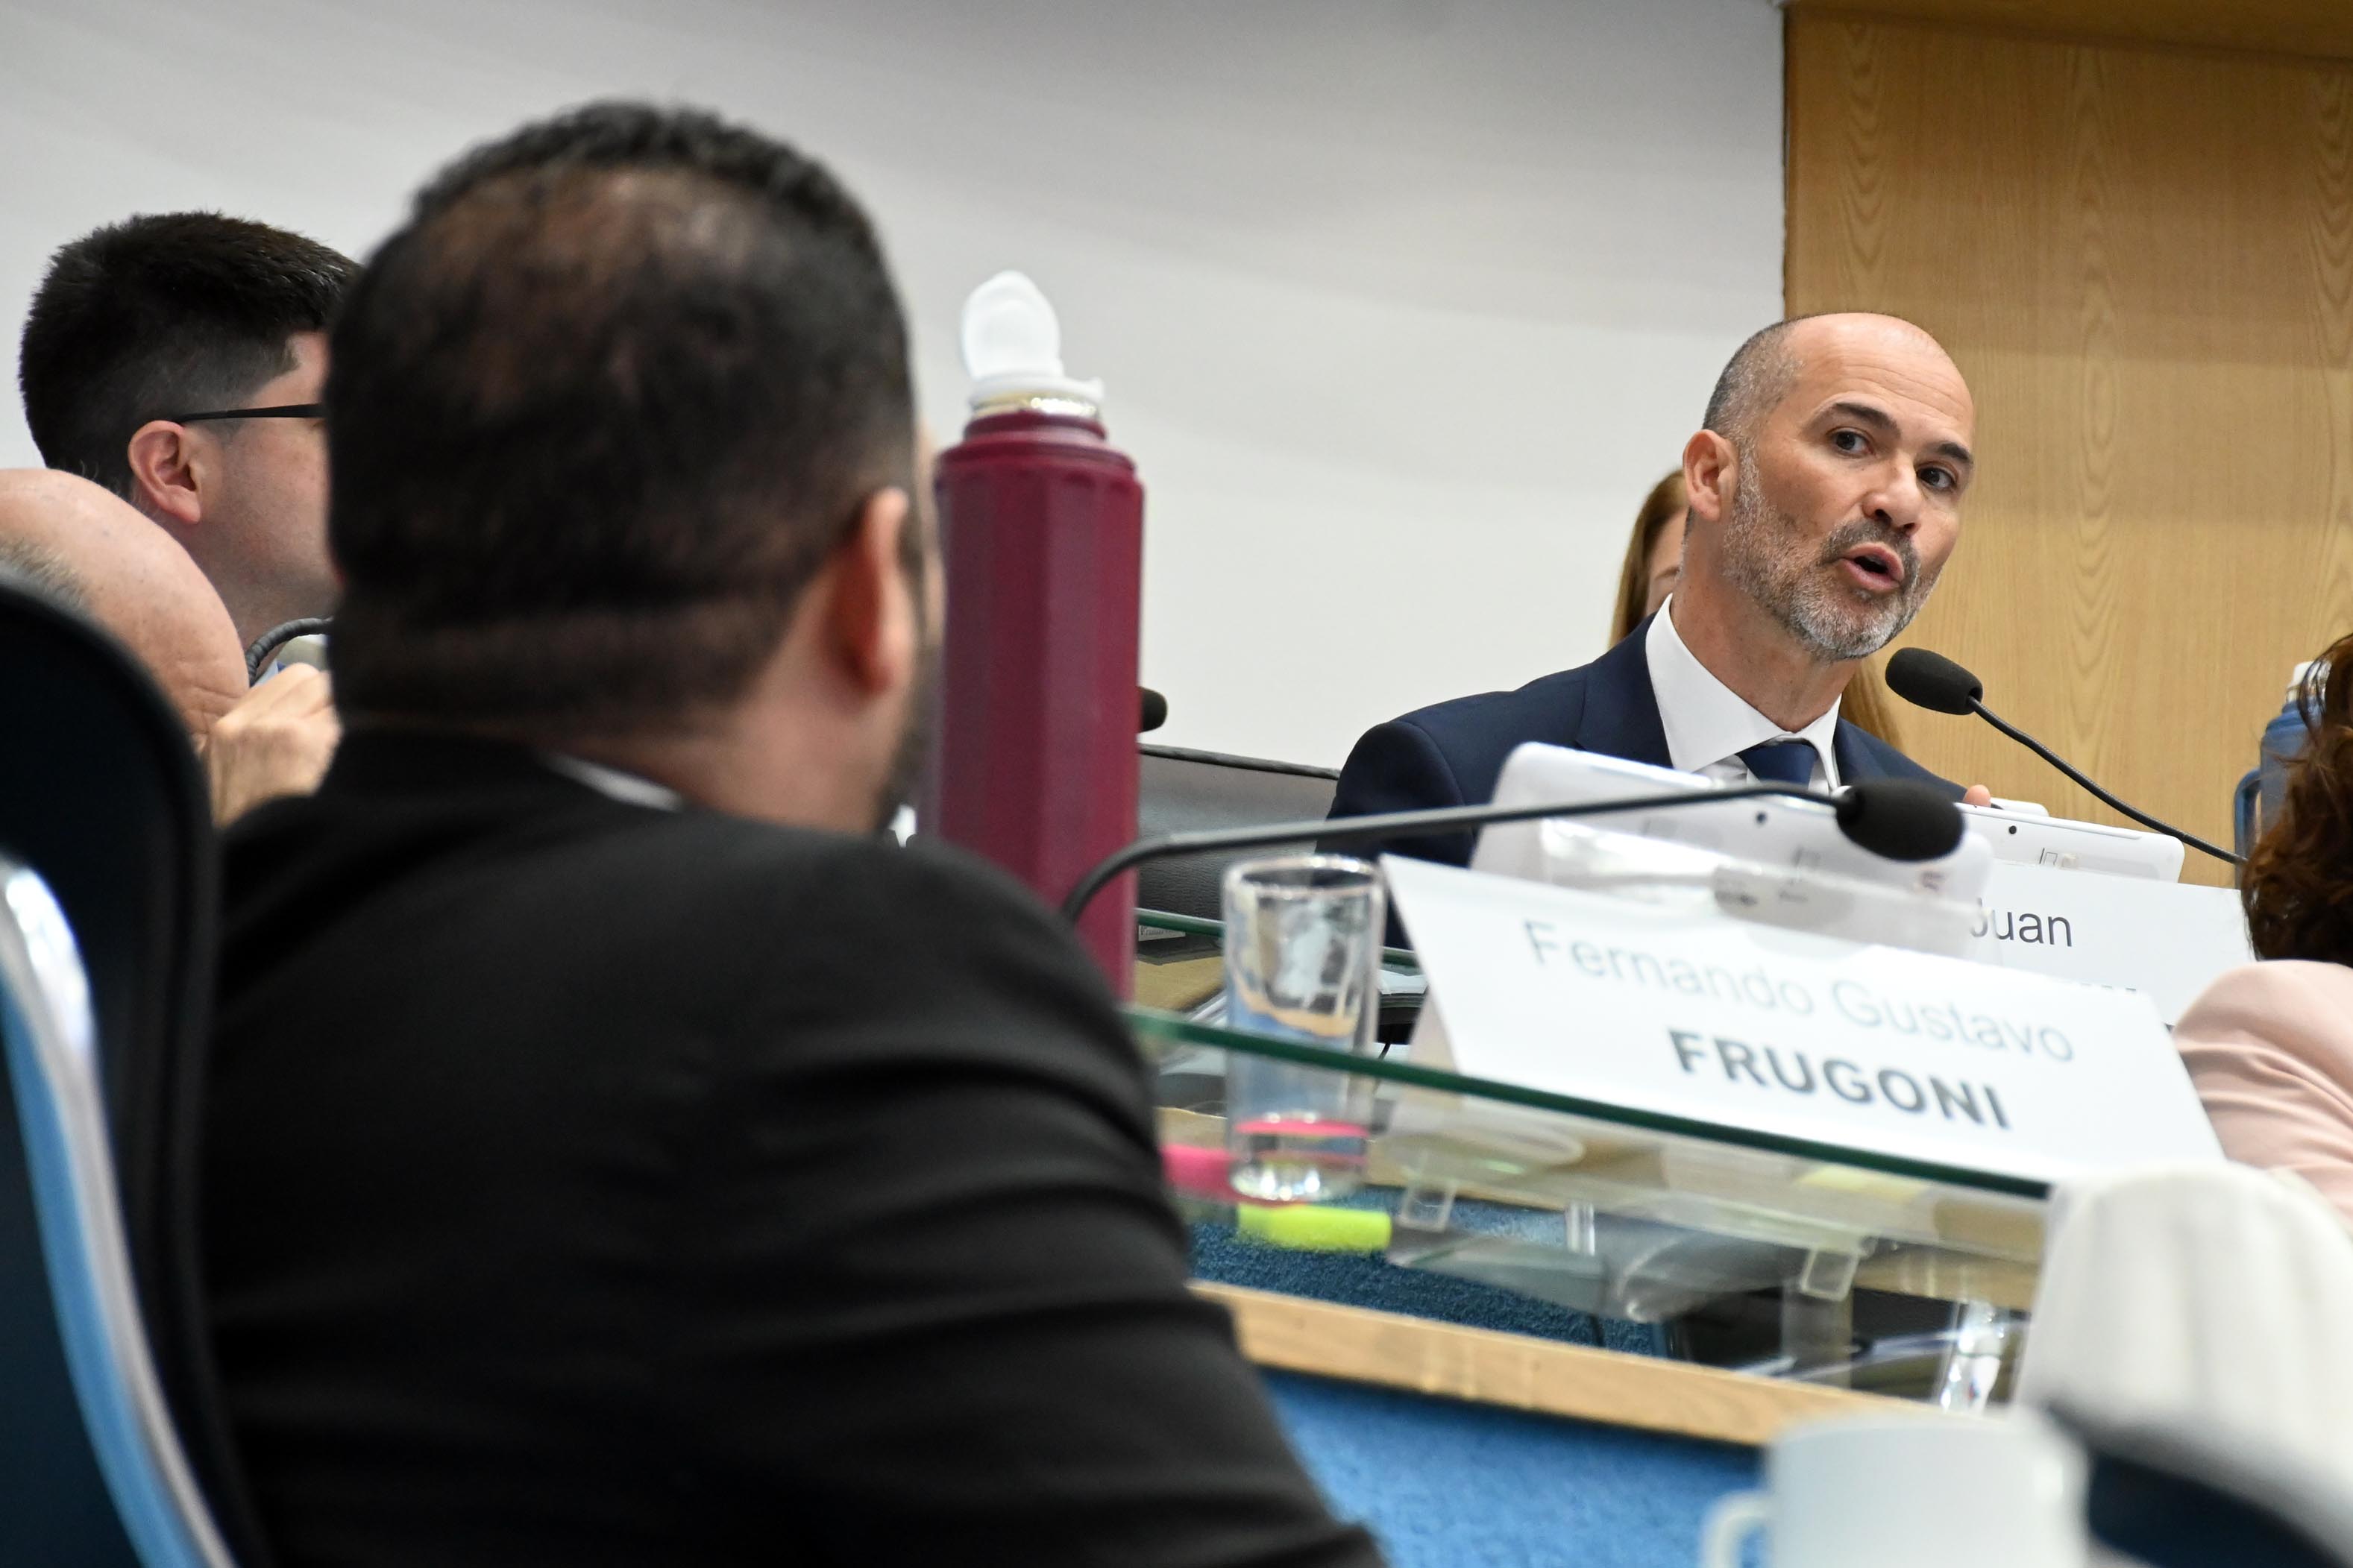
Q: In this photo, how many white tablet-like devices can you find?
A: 2